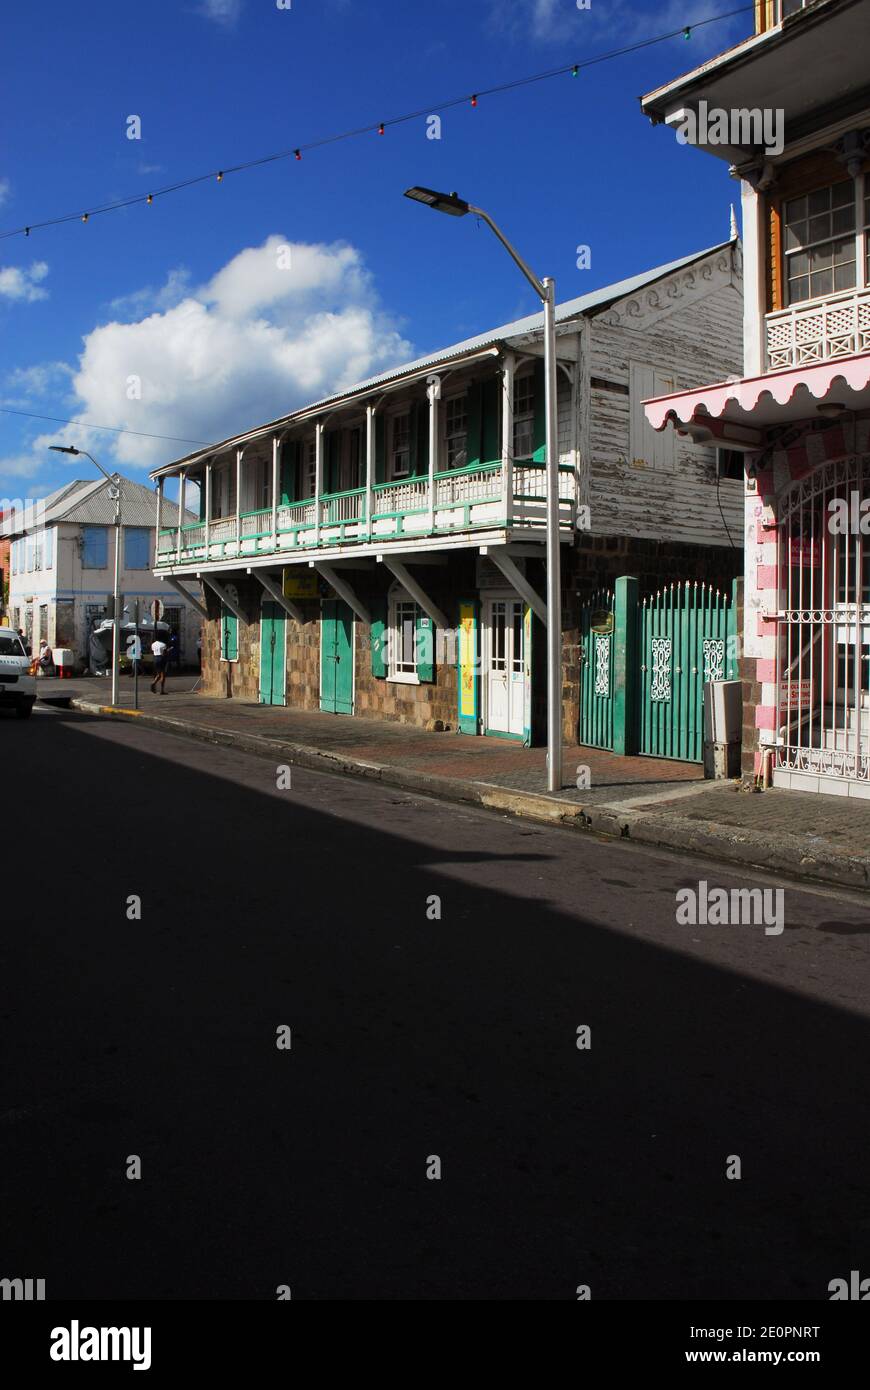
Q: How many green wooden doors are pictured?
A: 2